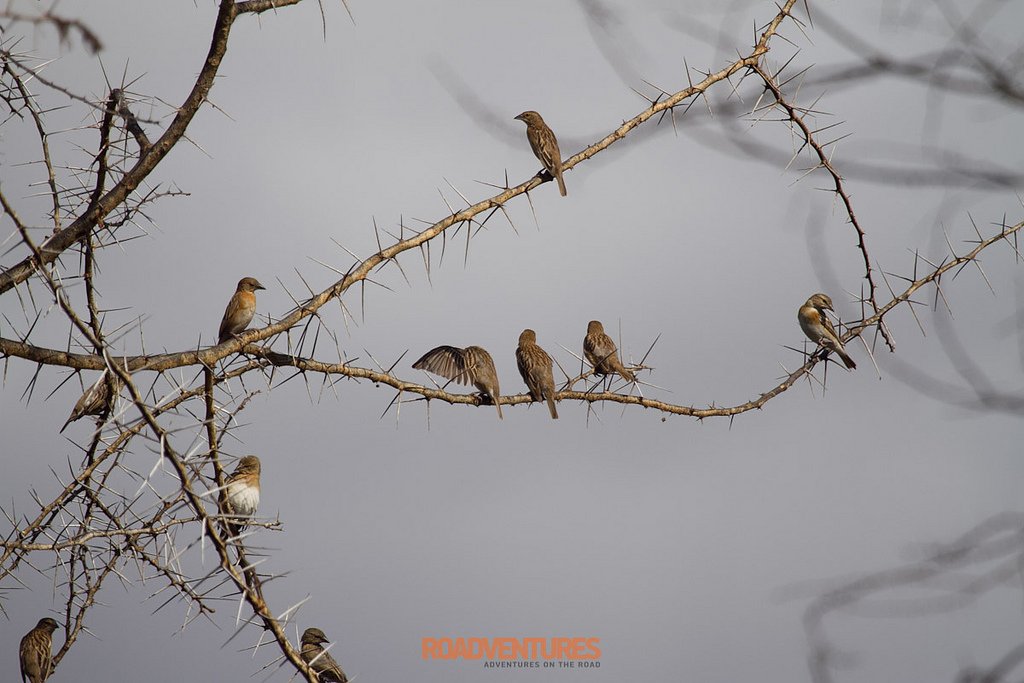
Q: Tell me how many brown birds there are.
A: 10